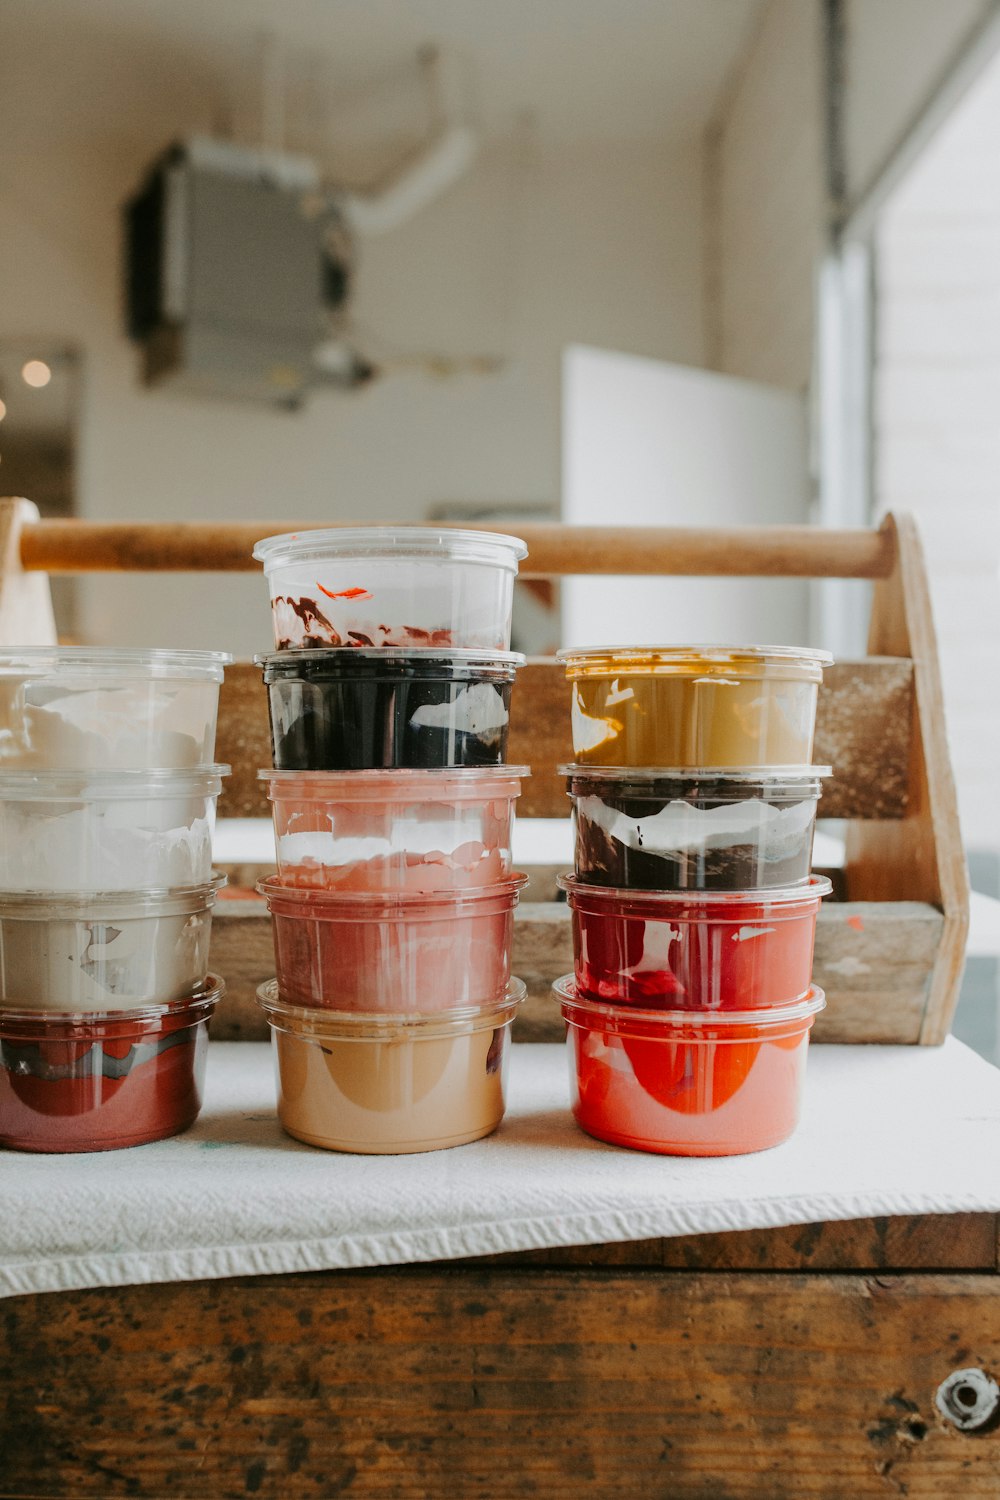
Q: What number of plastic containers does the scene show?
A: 13